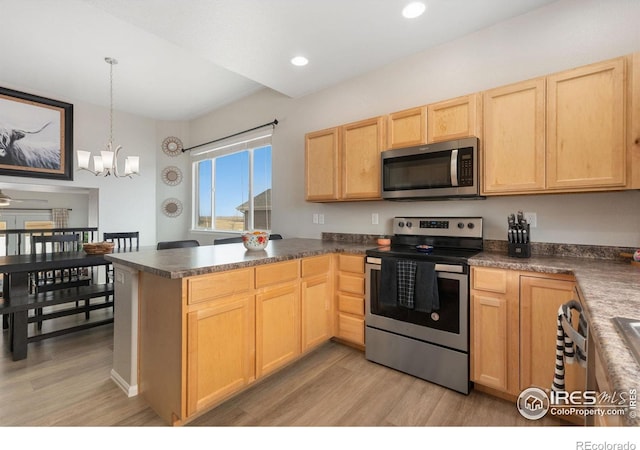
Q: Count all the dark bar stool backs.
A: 3